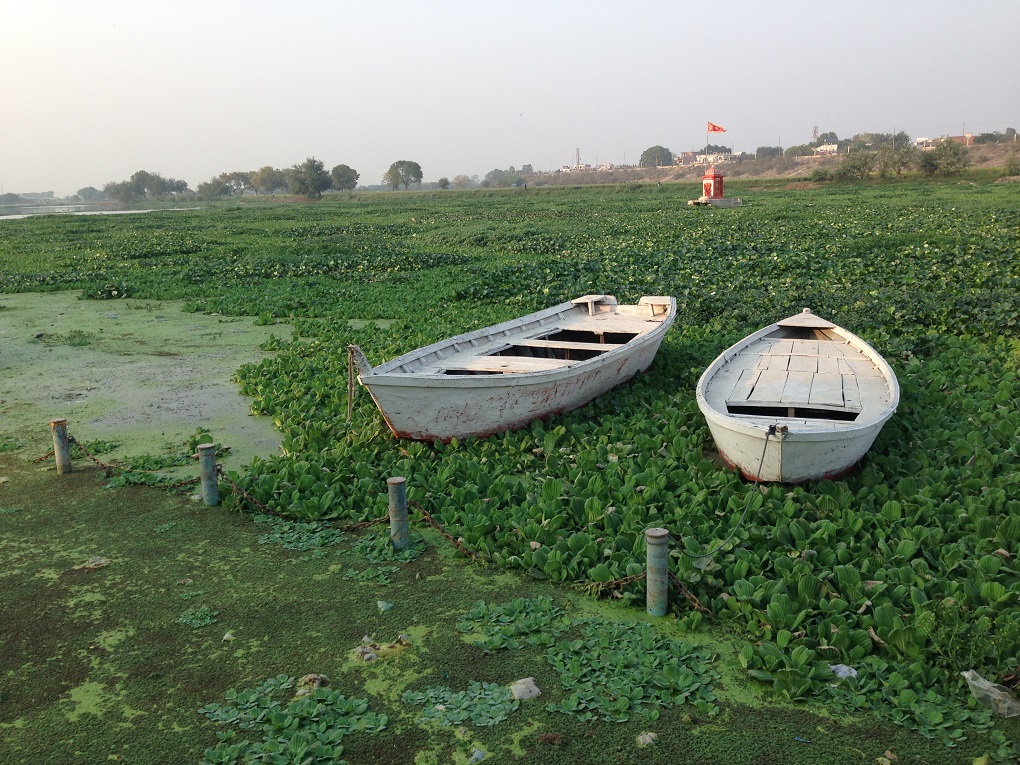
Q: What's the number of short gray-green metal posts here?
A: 4